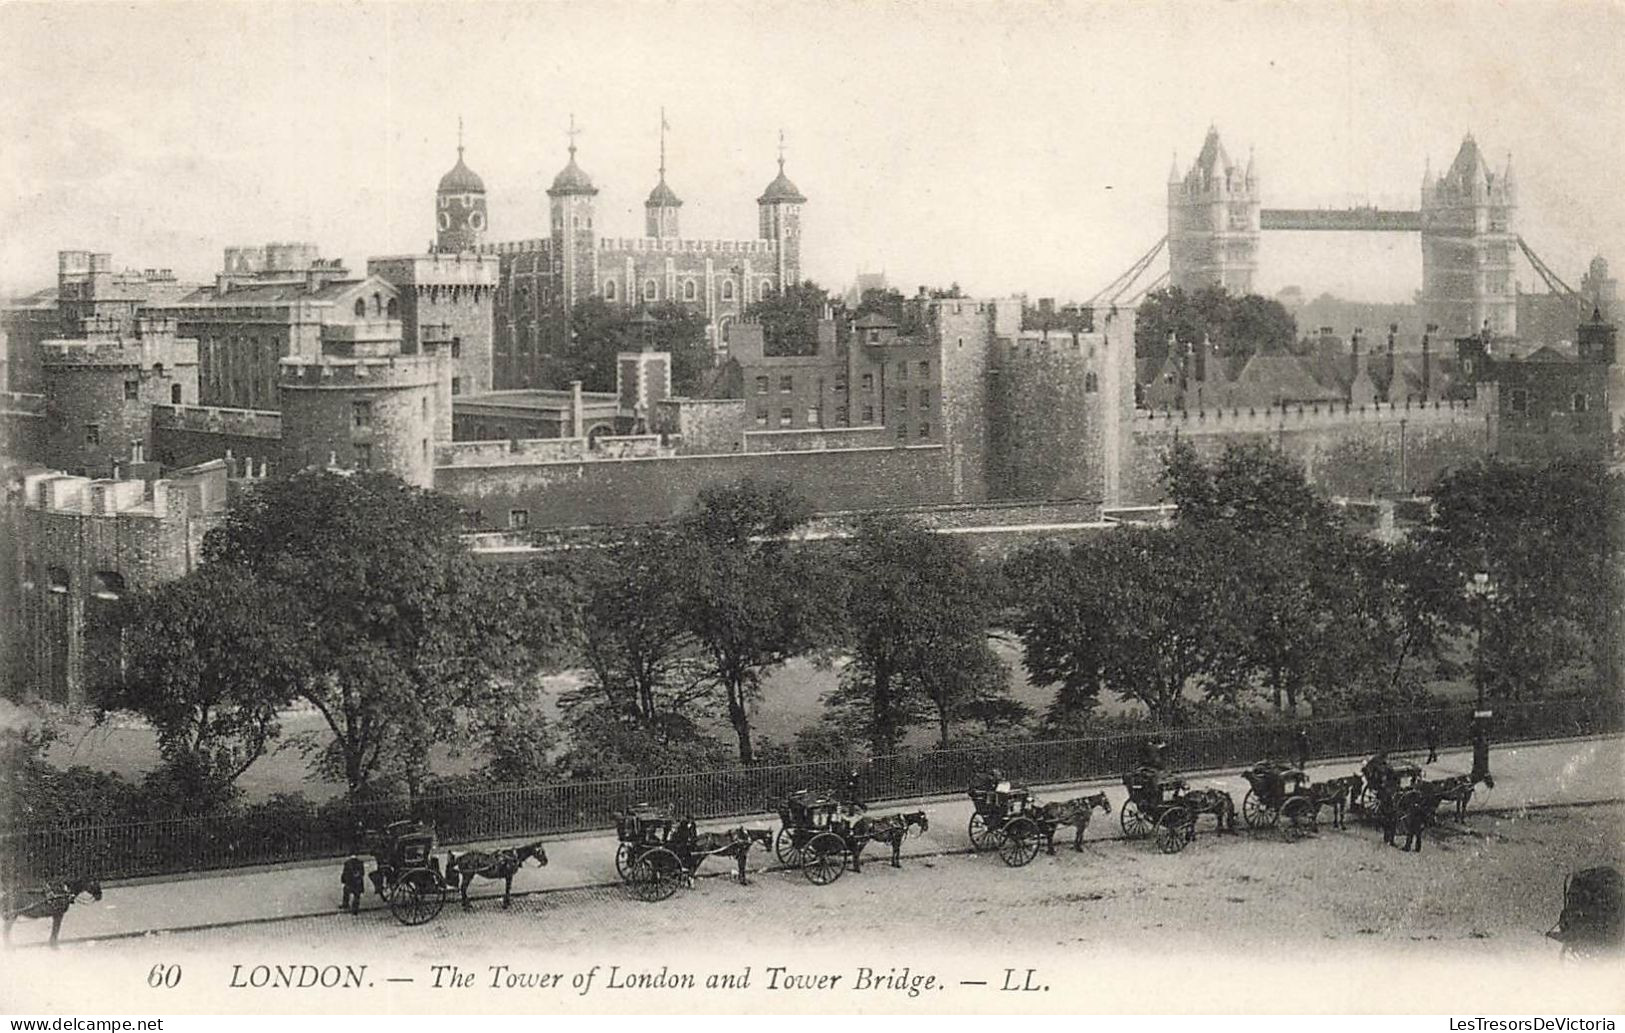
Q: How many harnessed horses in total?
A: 8